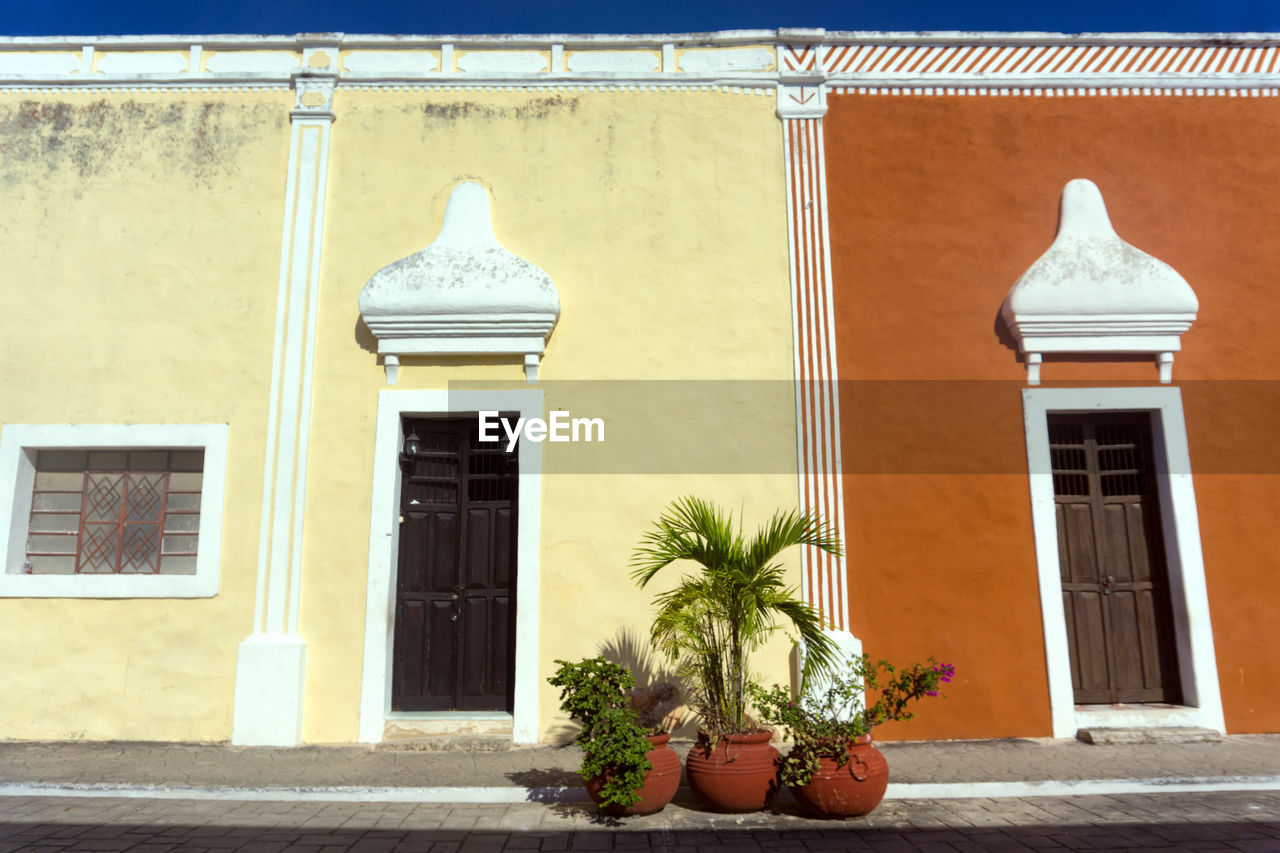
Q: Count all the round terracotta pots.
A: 3